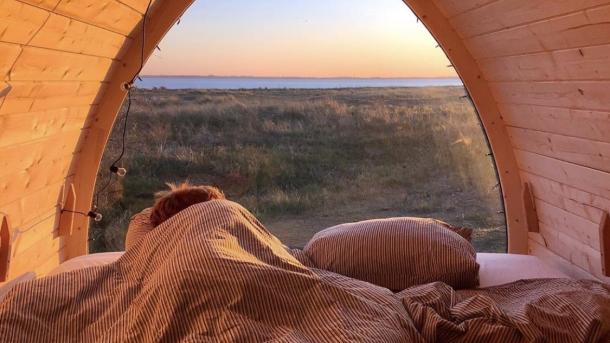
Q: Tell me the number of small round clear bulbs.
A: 3